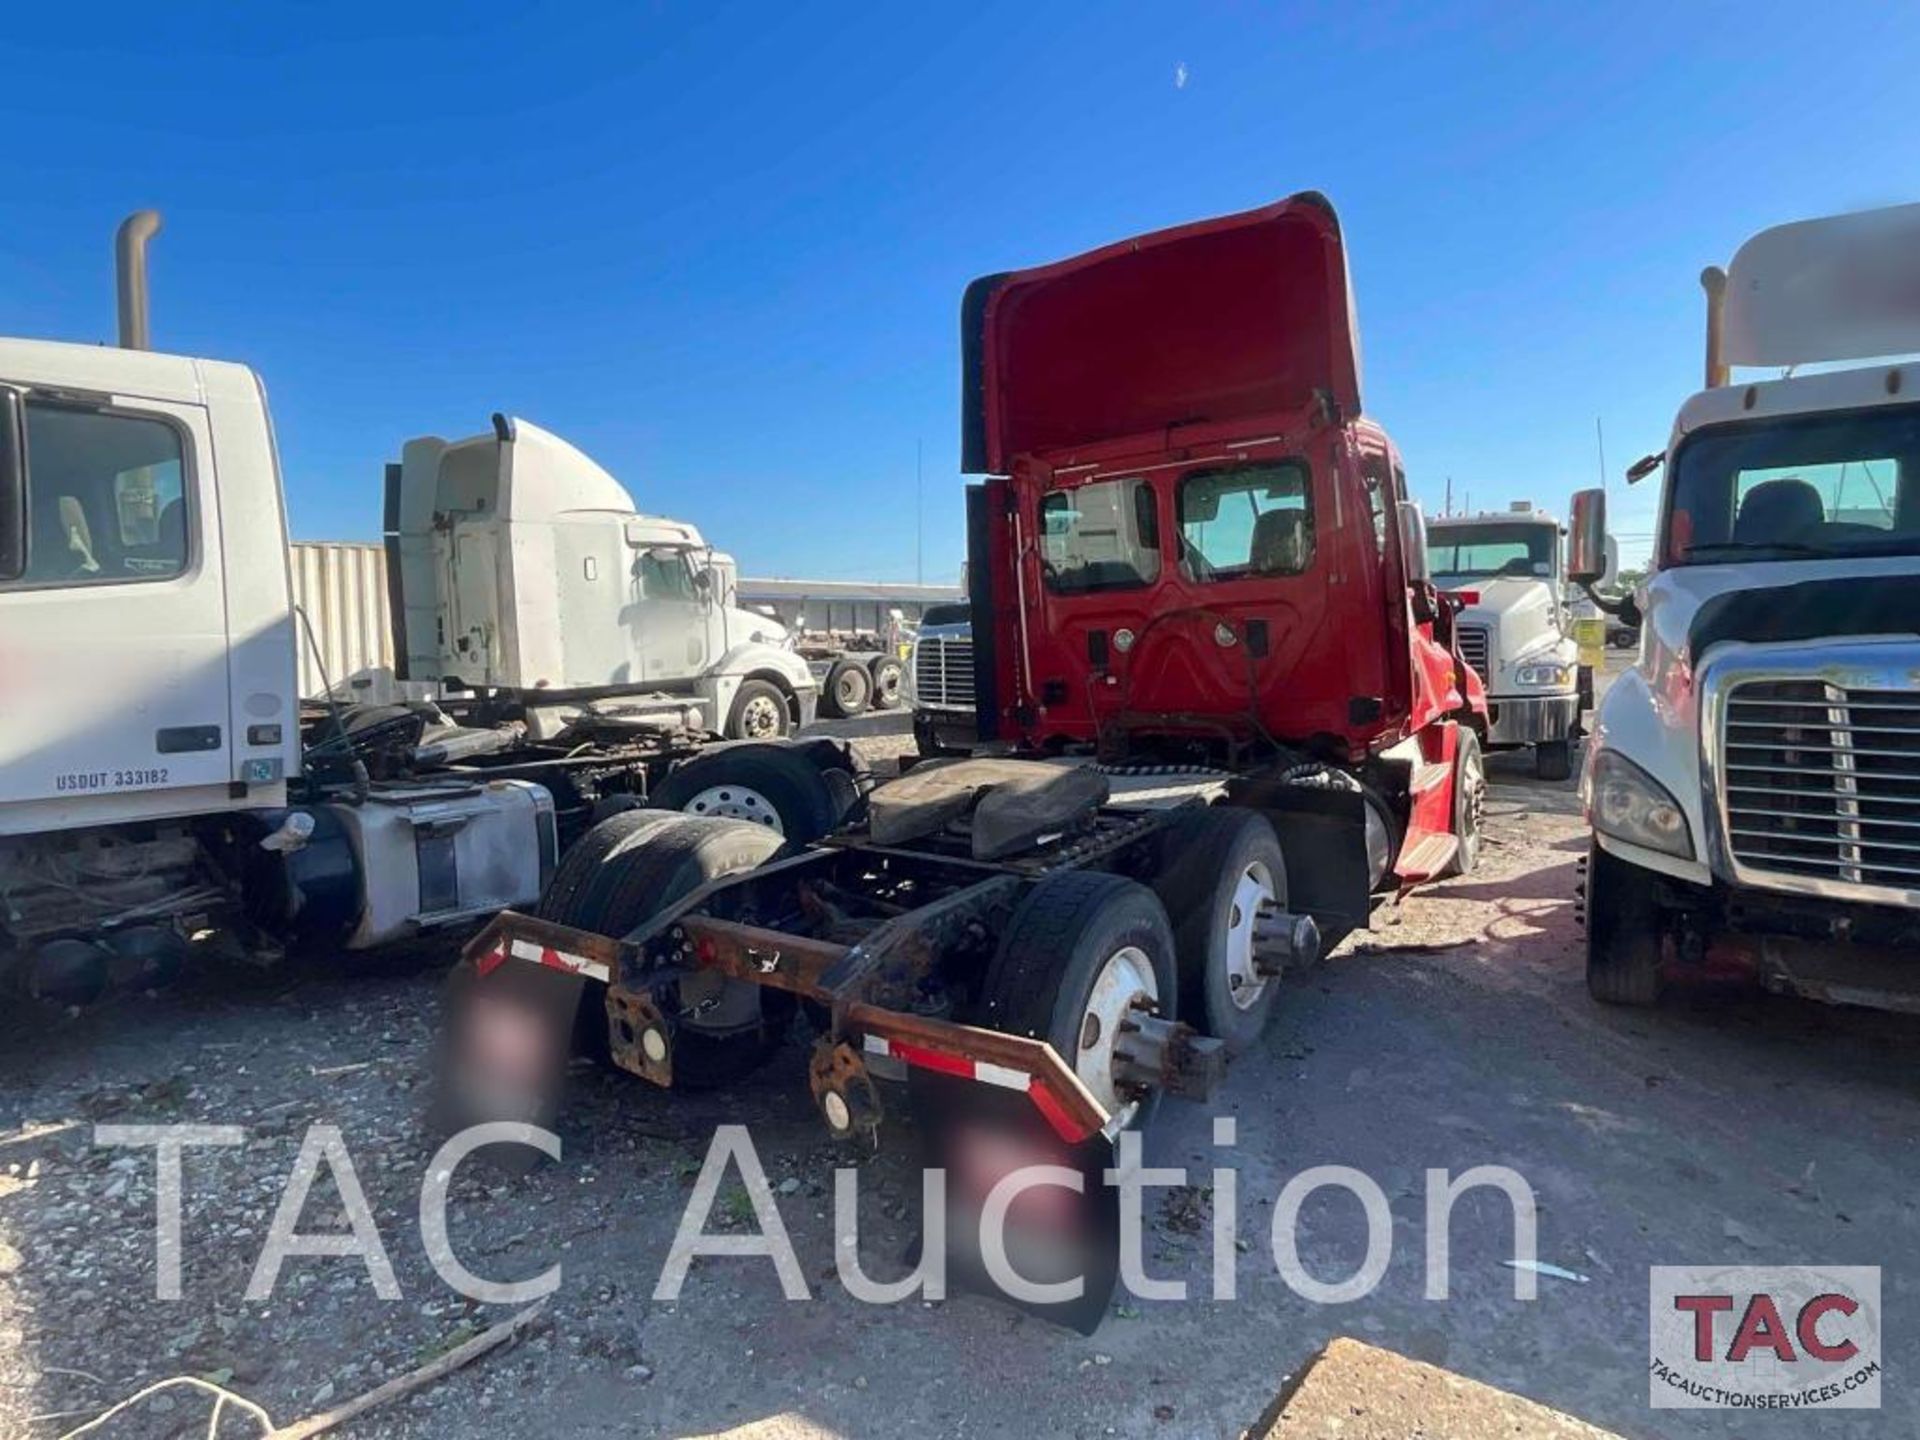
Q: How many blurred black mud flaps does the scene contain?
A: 2